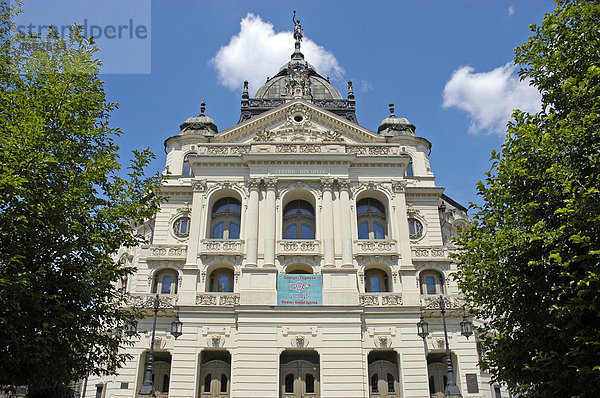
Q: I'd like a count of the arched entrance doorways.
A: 5